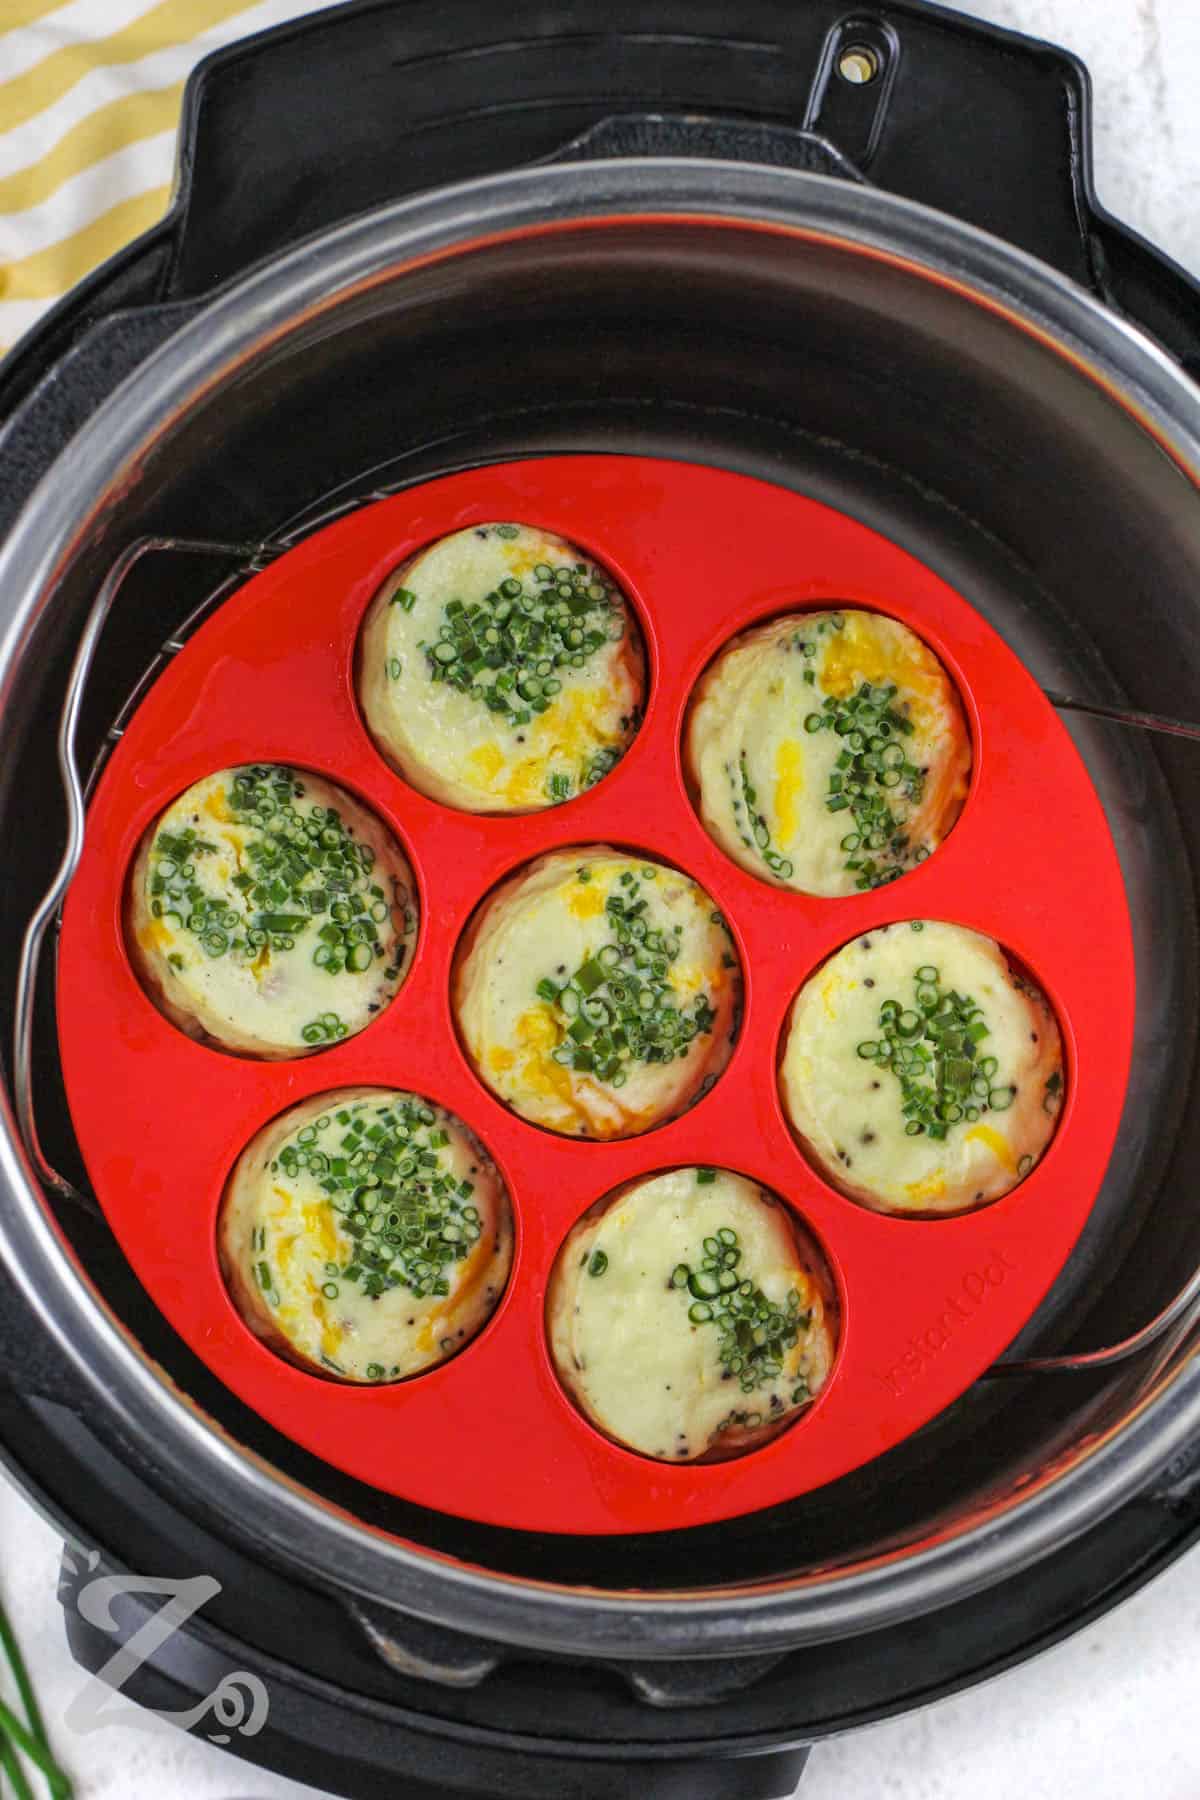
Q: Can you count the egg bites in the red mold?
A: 7